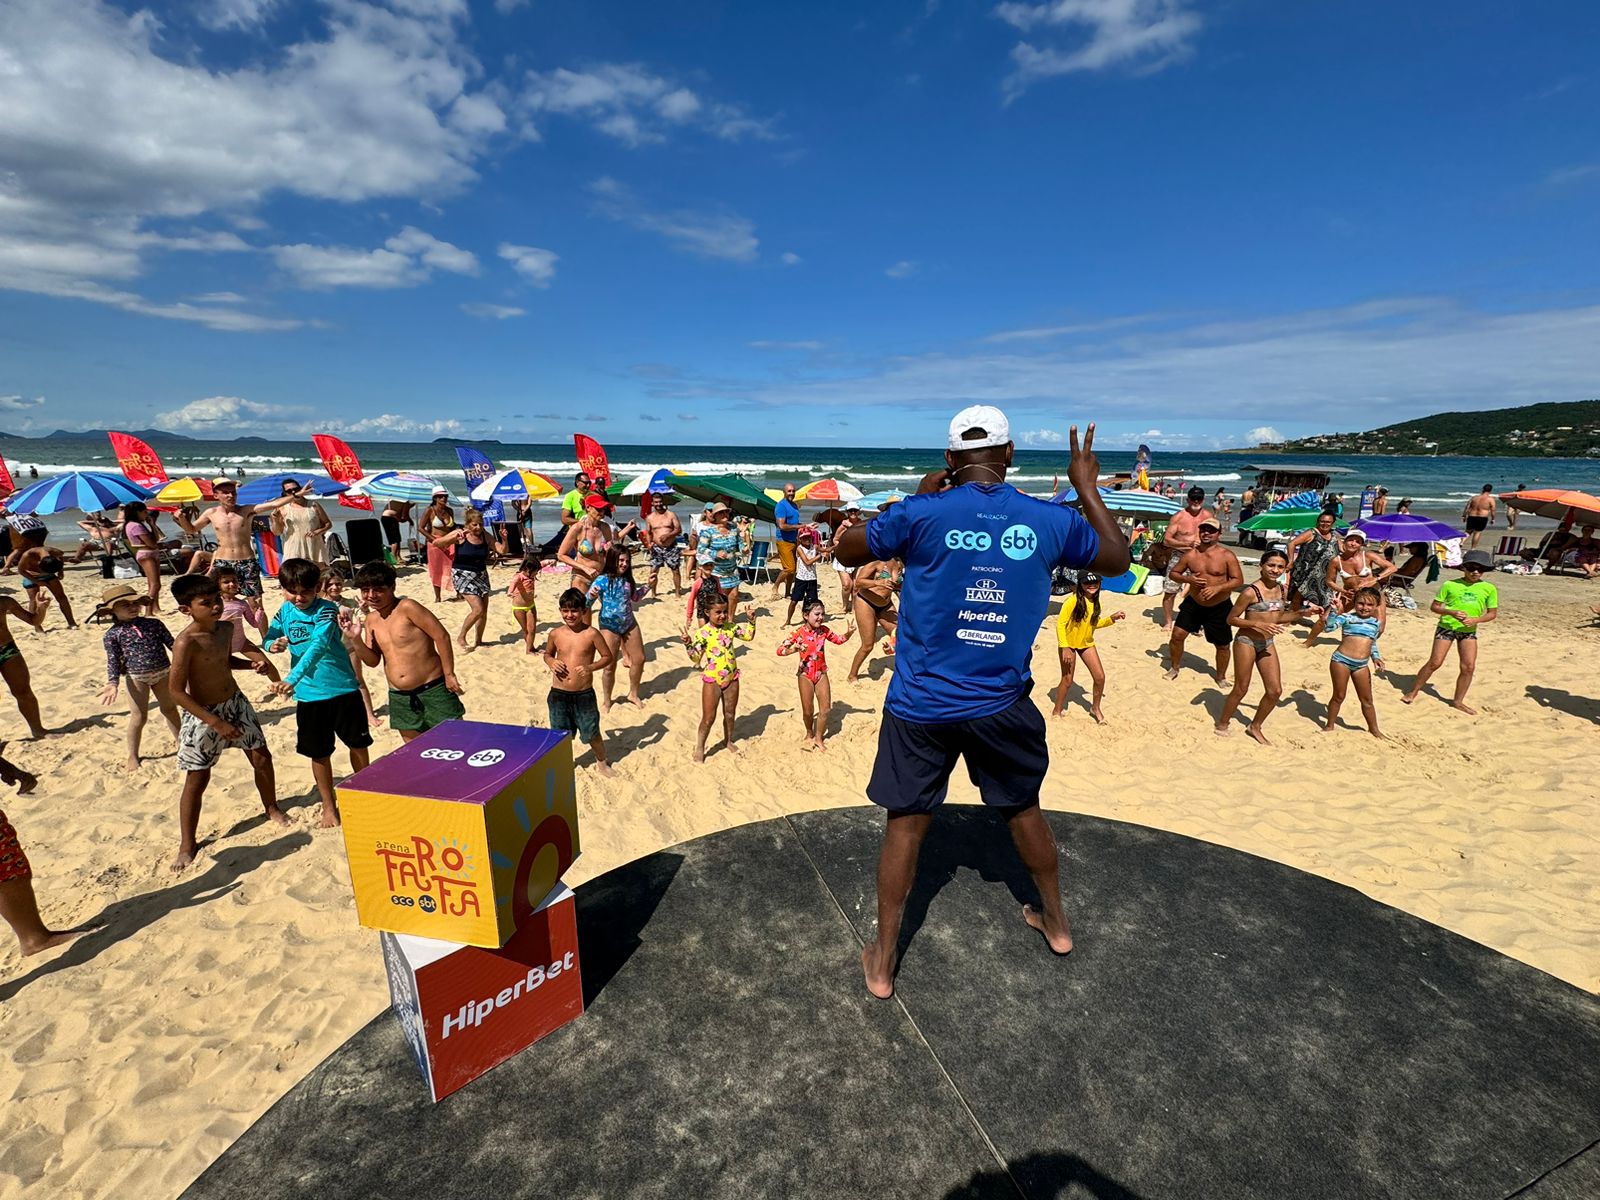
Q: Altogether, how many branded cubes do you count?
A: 2